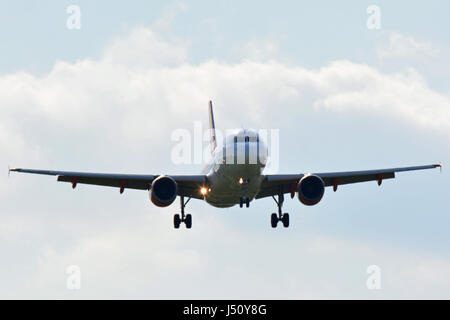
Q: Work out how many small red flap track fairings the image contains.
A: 5